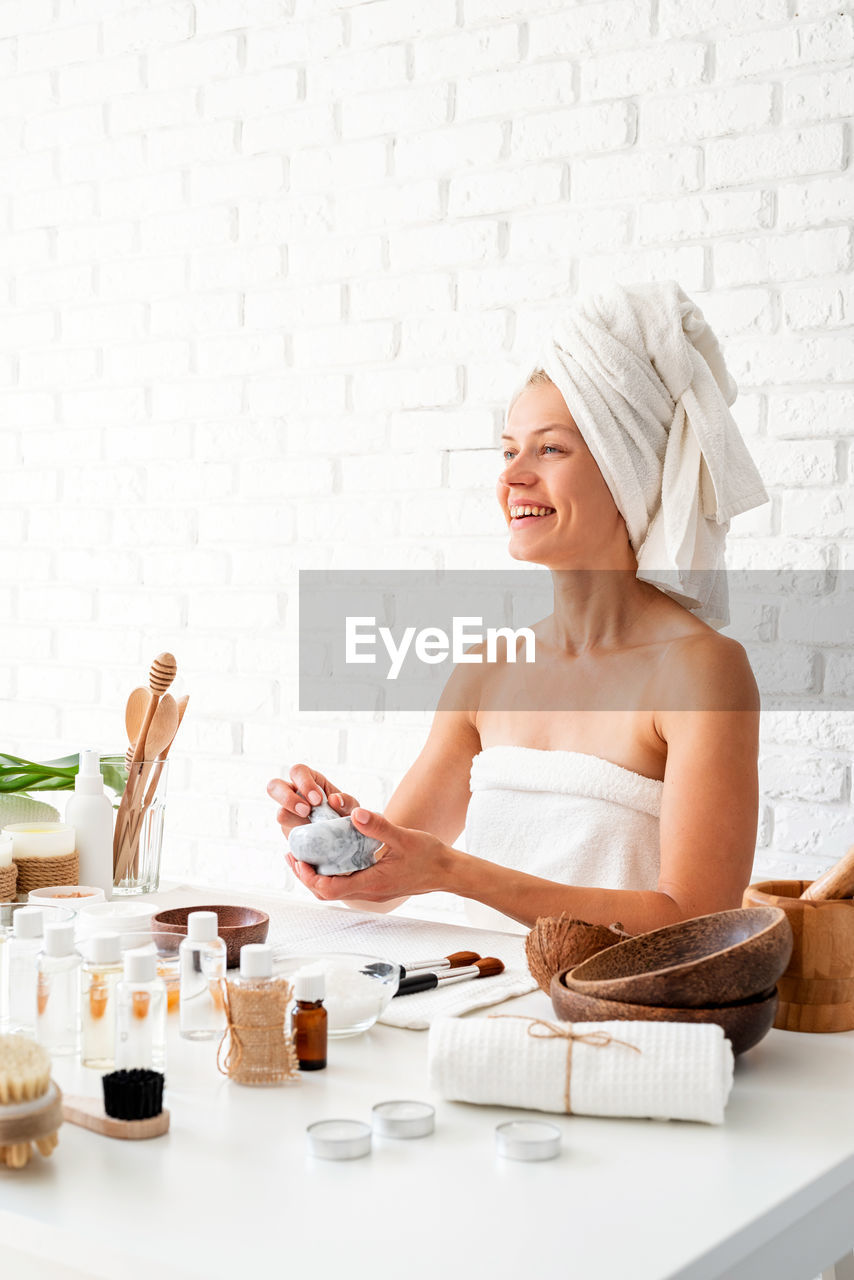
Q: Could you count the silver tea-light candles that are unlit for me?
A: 3